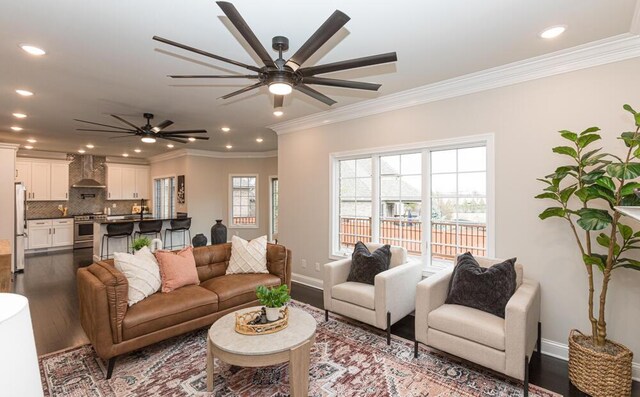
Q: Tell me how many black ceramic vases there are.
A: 2